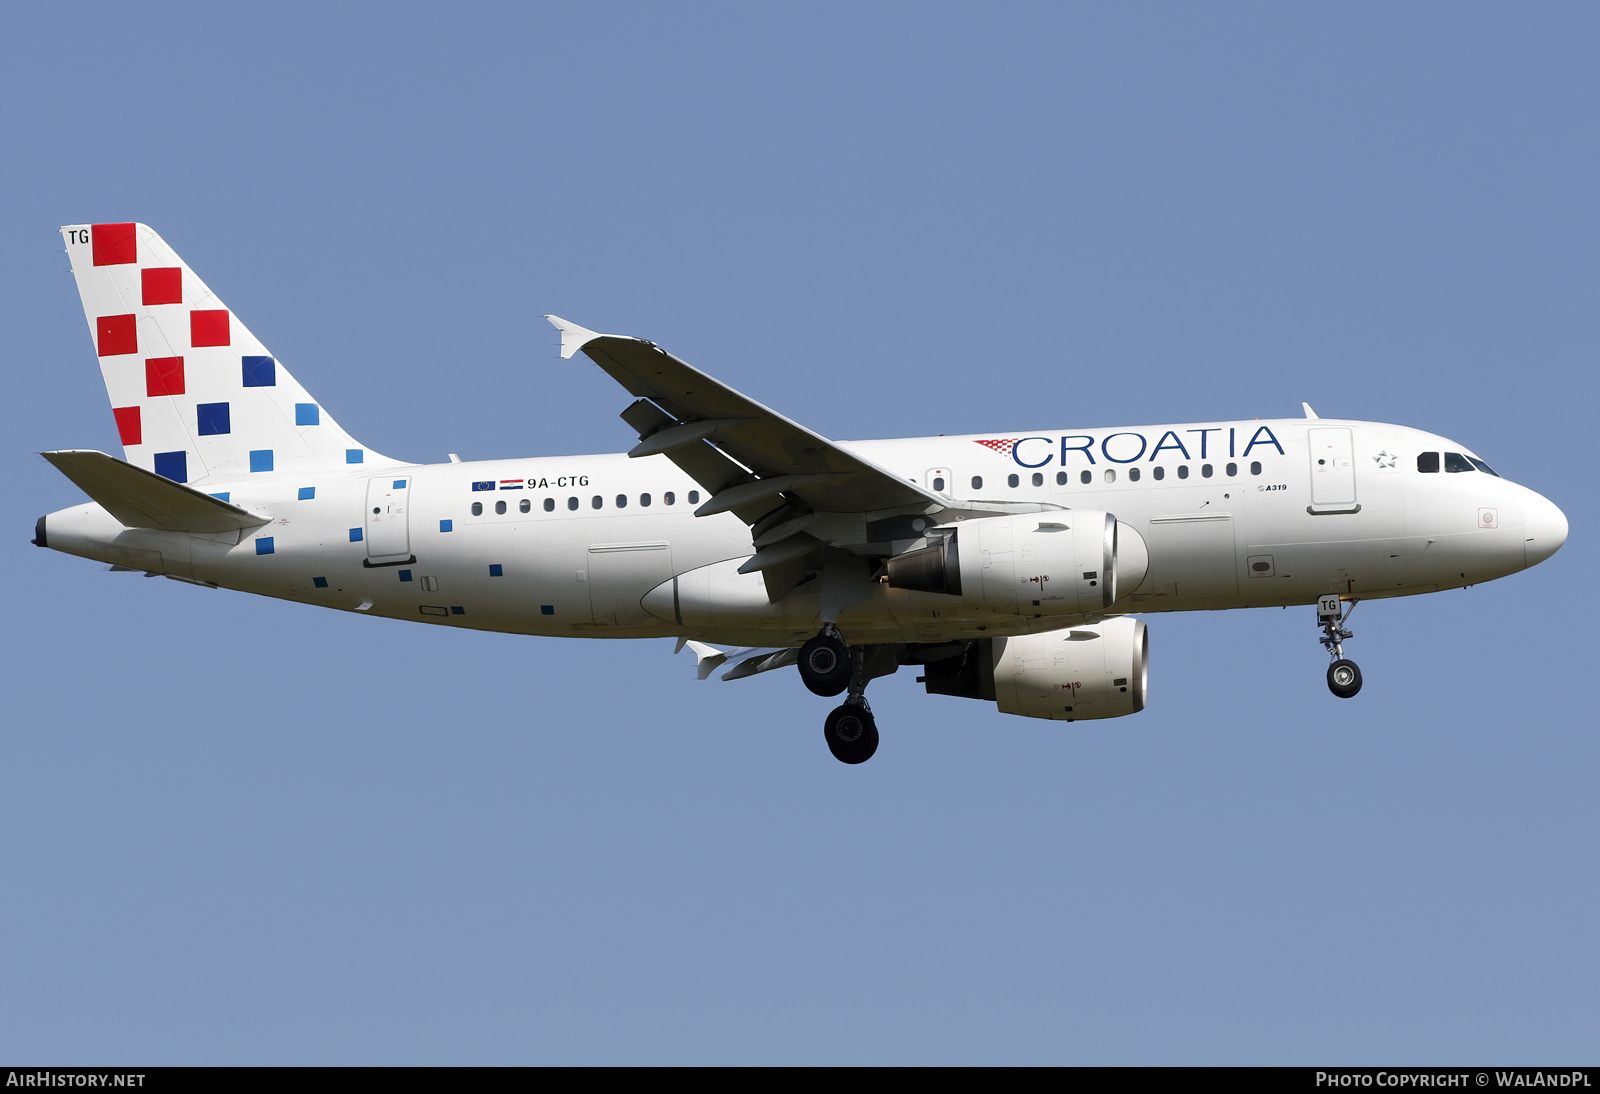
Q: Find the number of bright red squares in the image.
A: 6